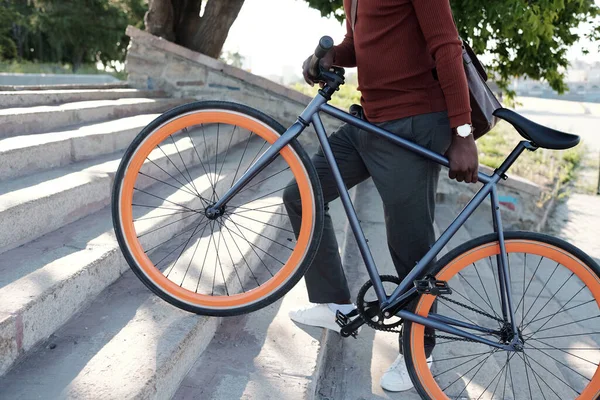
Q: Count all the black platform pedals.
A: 2